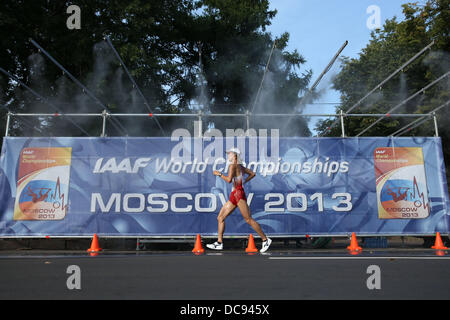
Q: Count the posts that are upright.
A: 6